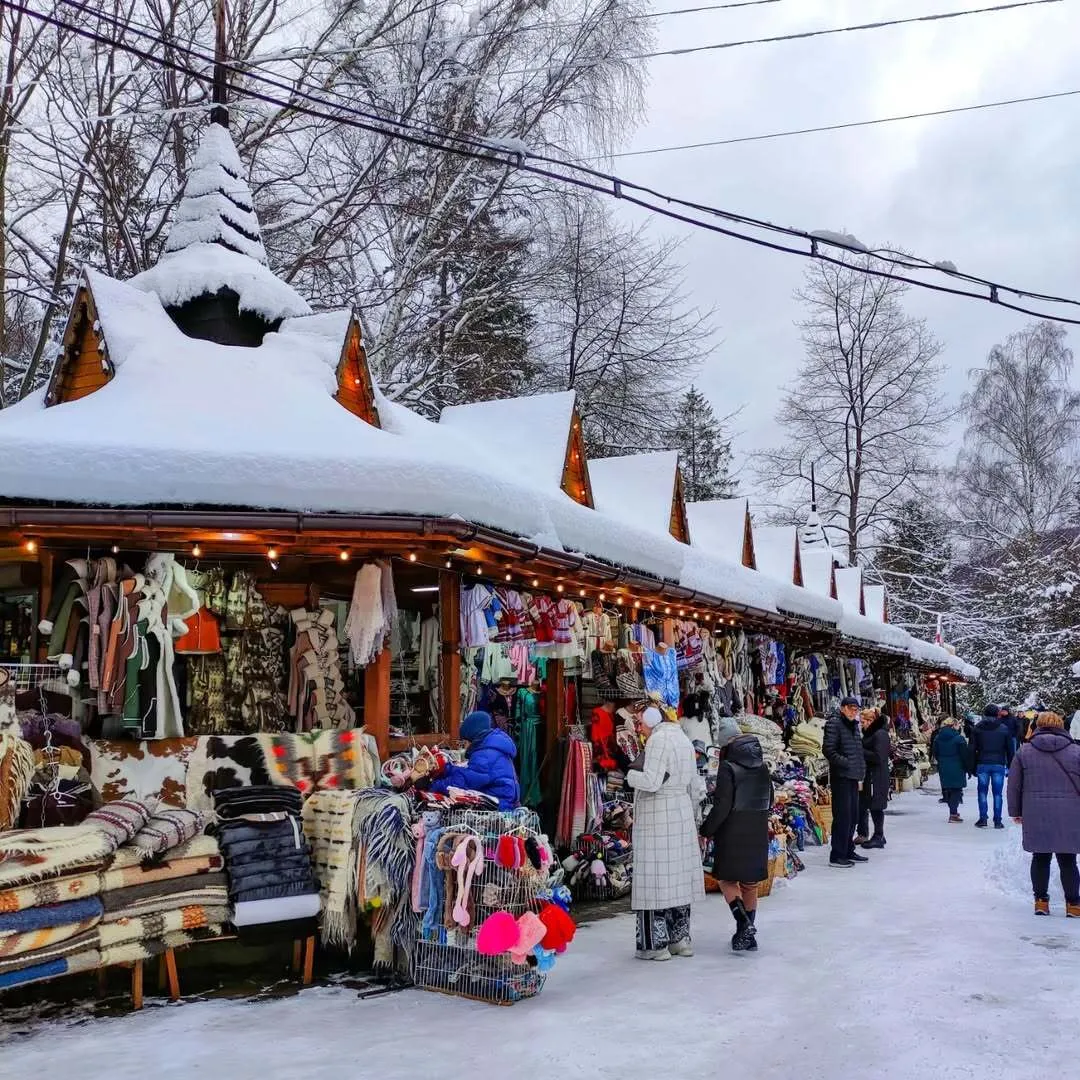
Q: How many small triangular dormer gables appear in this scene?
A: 9